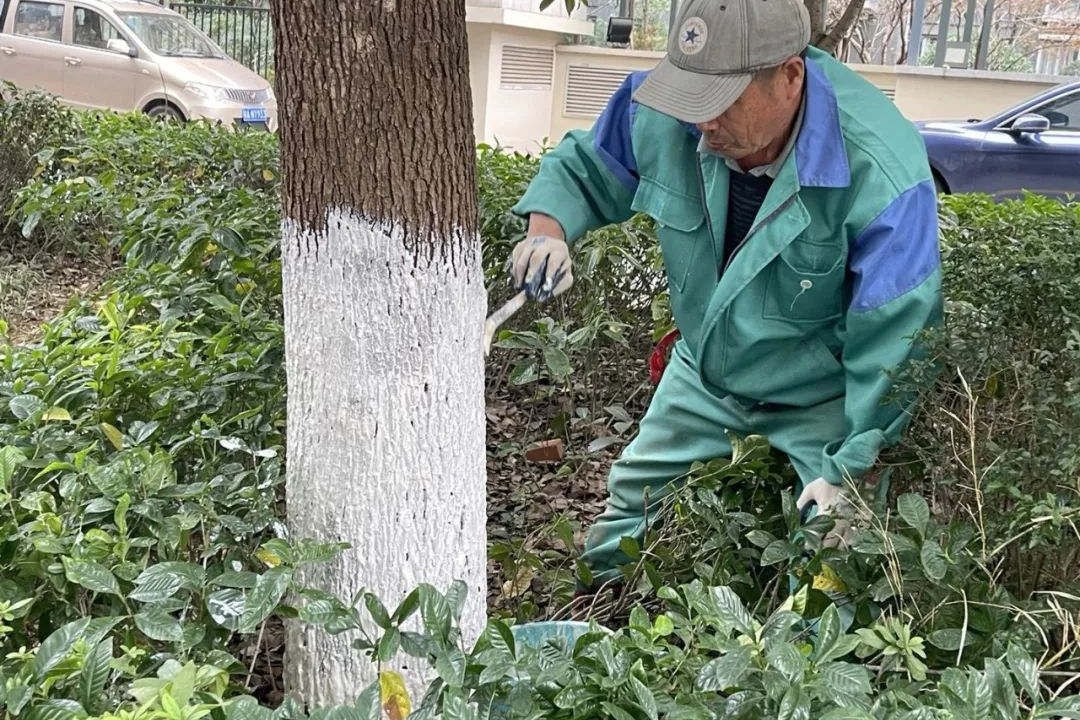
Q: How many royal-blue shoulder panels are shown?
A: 2